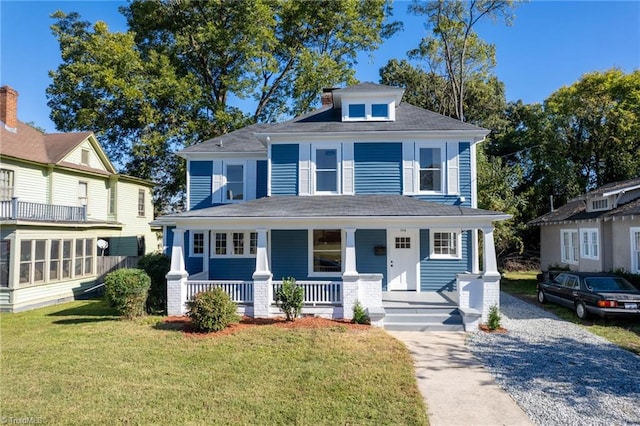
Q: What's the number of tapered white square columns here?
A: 4